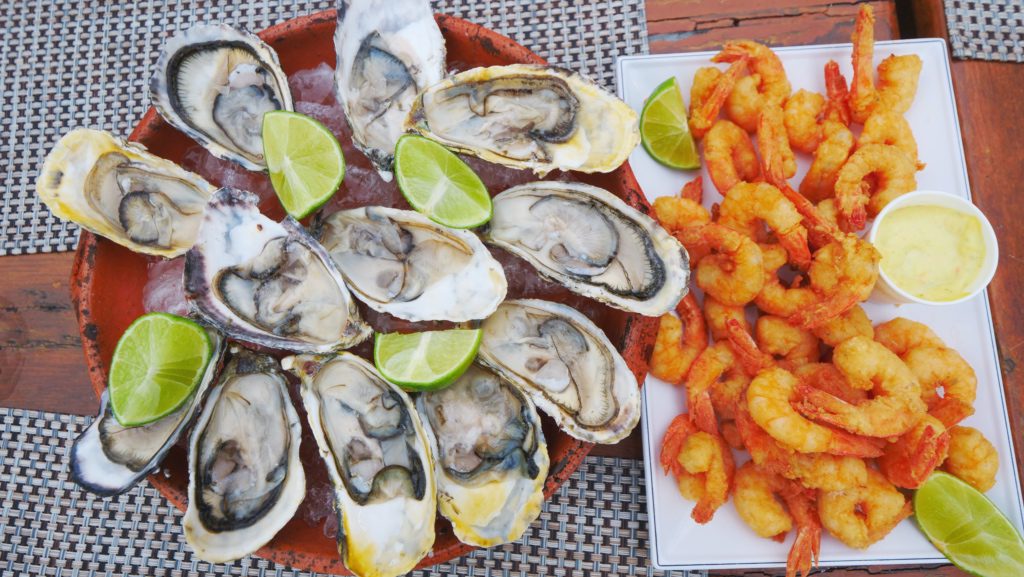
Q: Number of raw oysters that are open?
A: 12